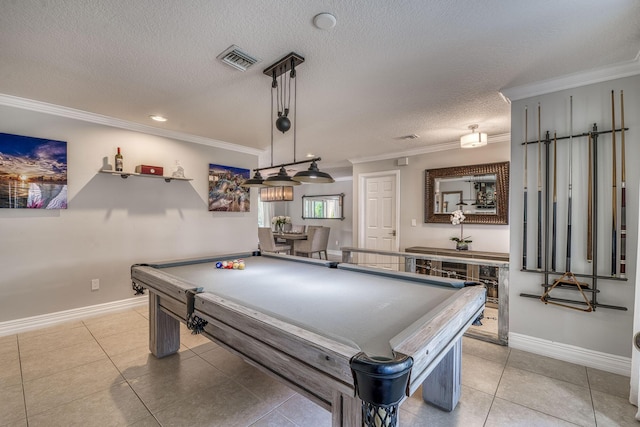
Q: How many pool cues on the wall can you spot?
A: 7